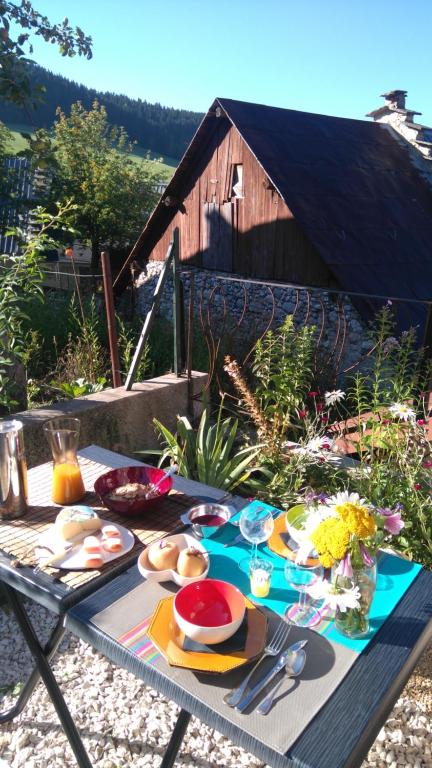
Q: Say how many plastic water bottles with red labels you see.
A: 0